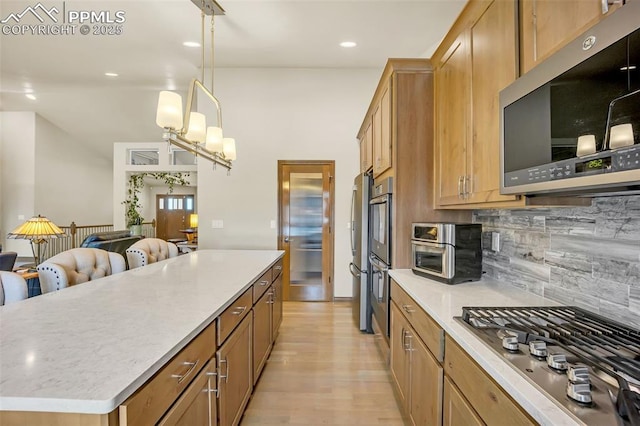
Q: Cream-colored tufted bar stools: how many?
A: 3